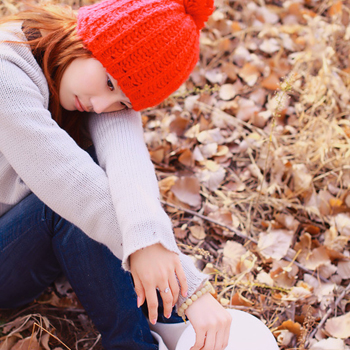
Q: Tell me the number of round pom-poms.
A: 1